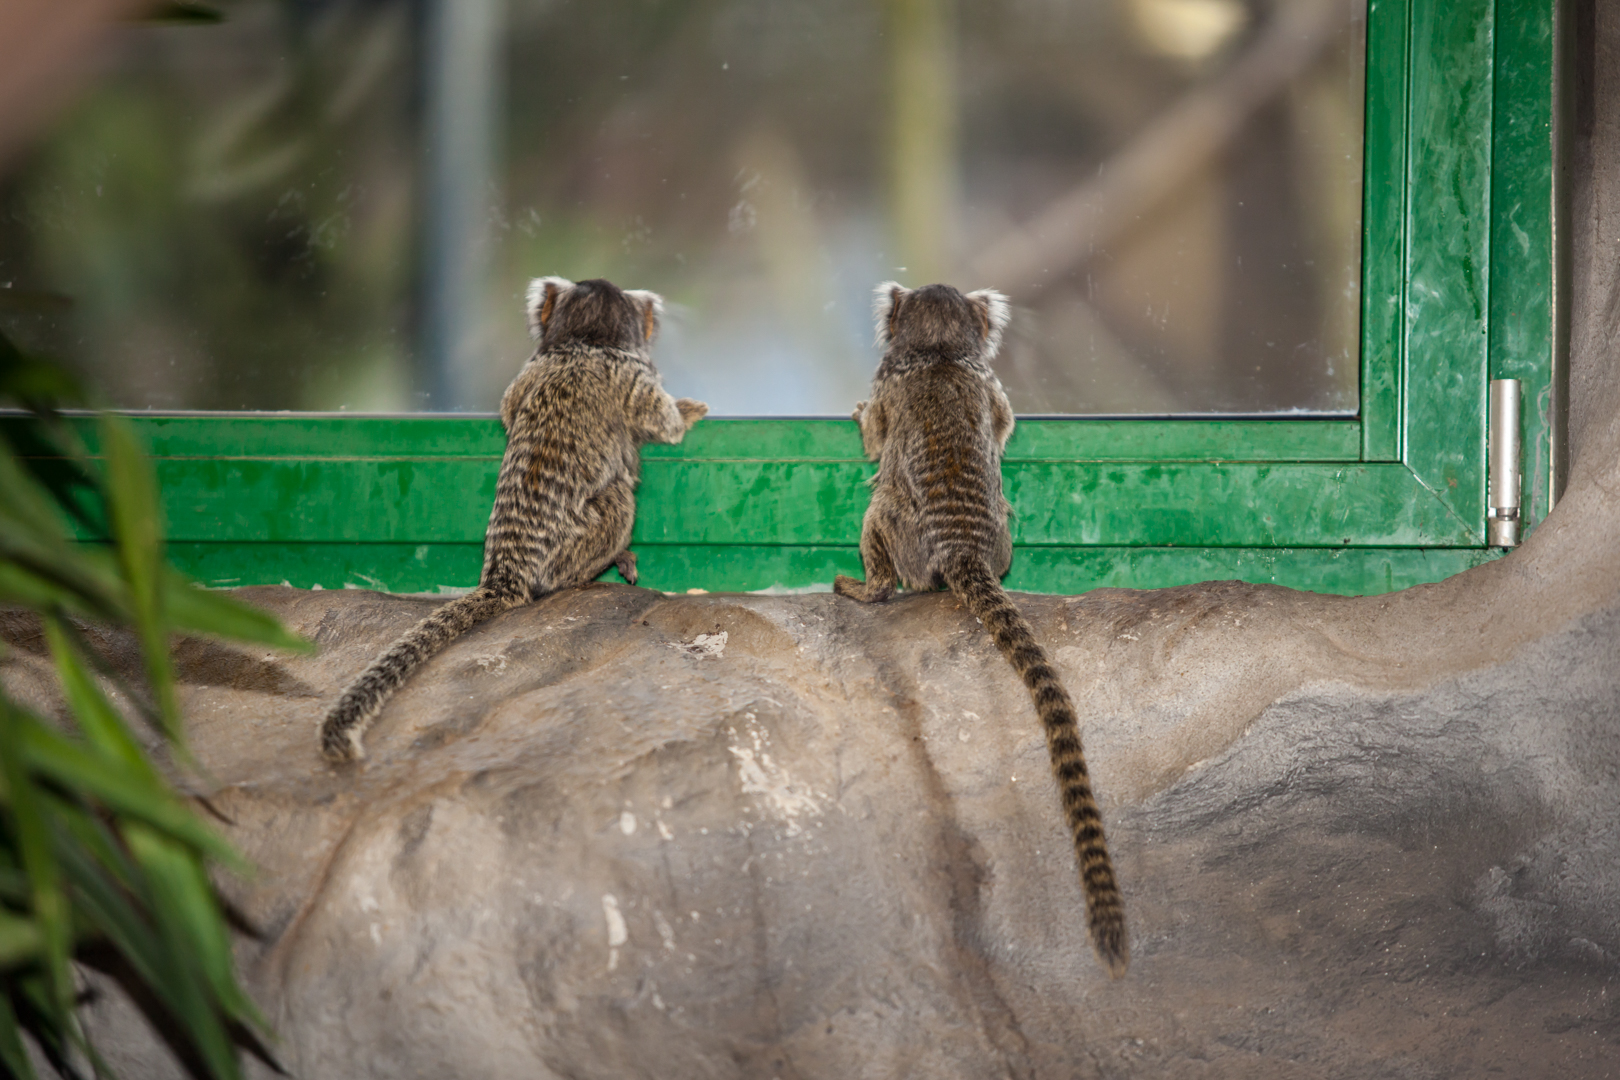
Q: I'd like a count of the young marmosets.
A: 2